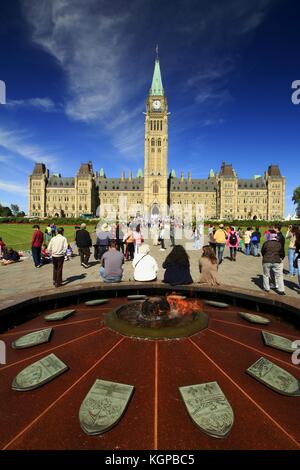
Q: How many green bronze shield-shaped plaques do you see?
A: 12